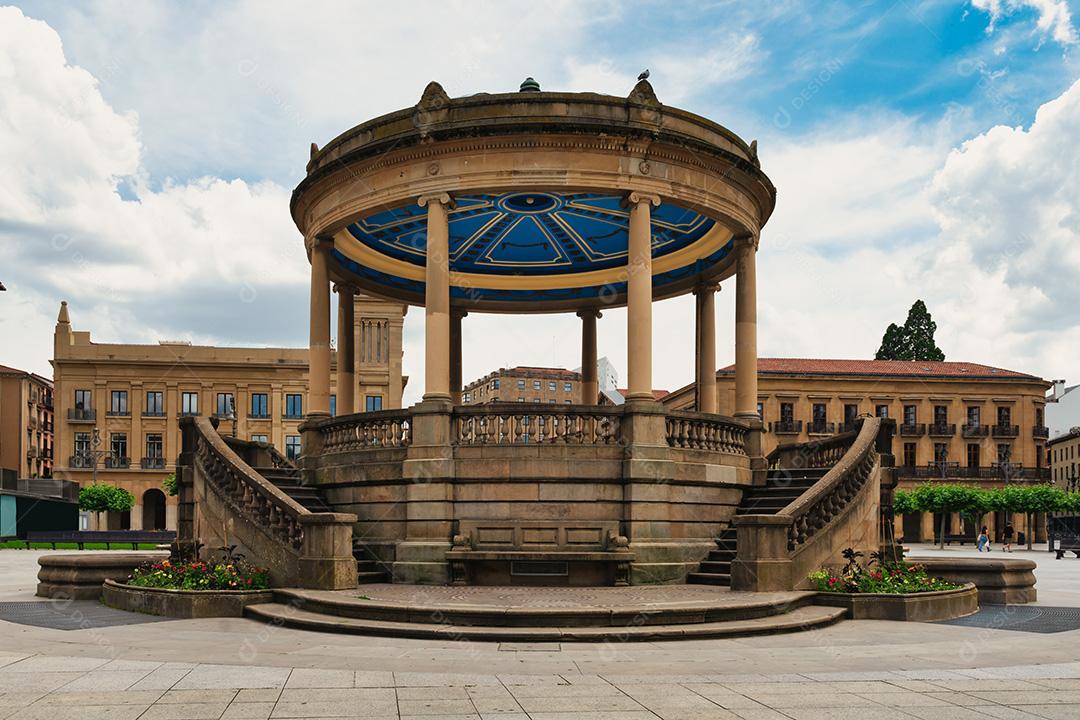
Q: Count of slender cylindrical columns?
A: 8